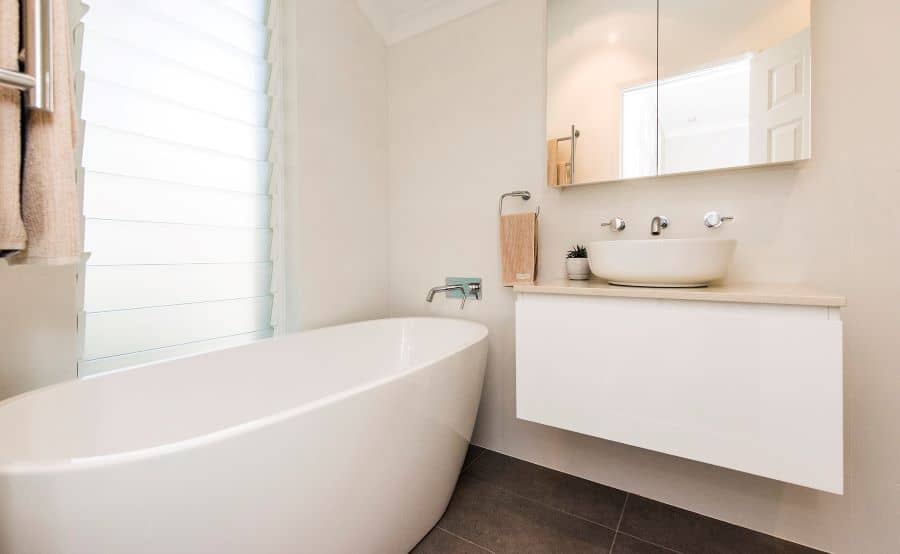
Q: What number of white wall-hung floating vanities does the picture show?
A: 1